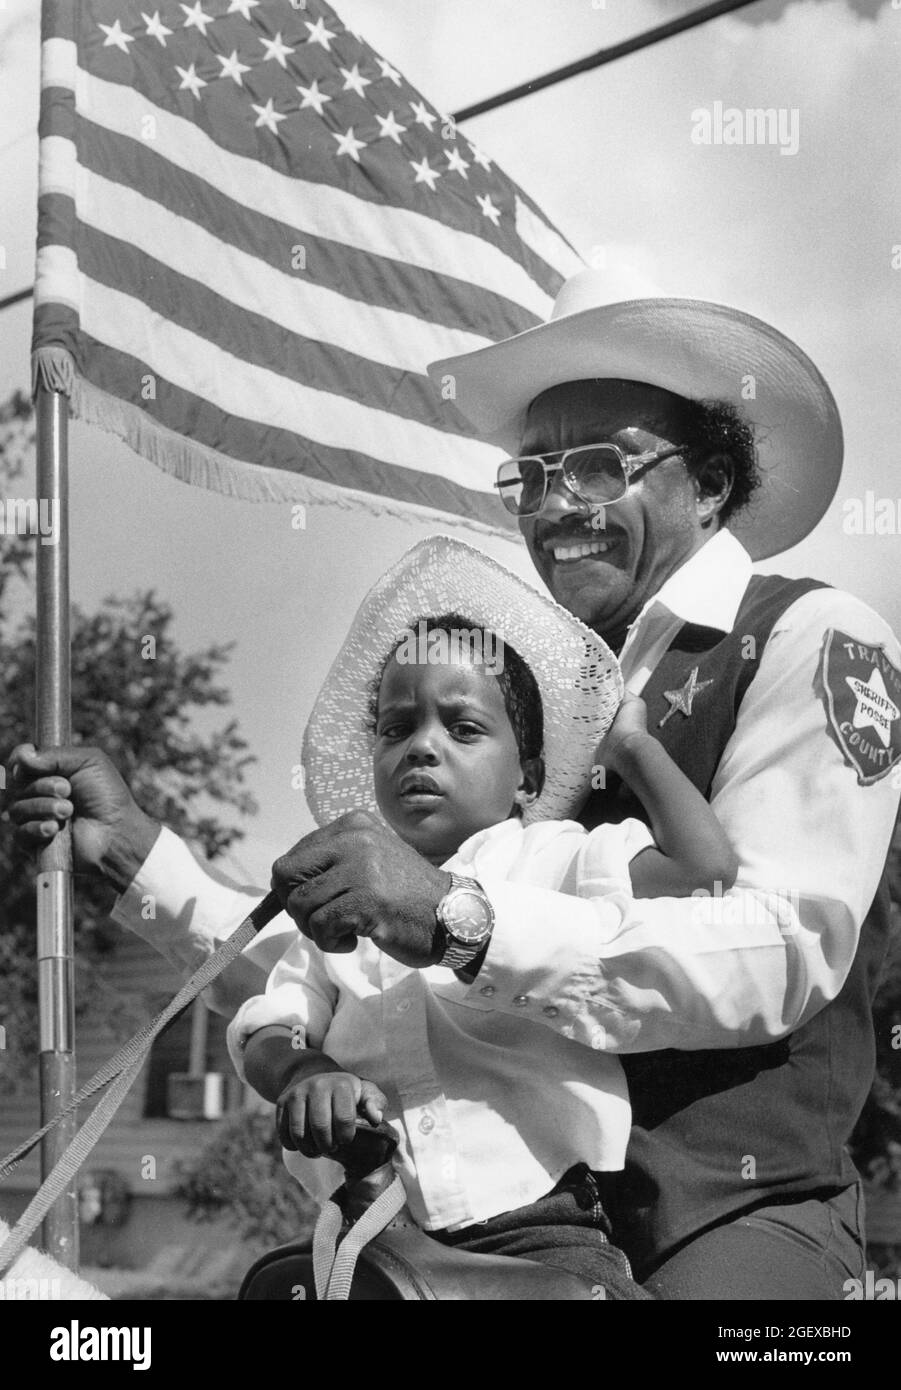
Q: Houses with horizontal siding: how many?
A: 1